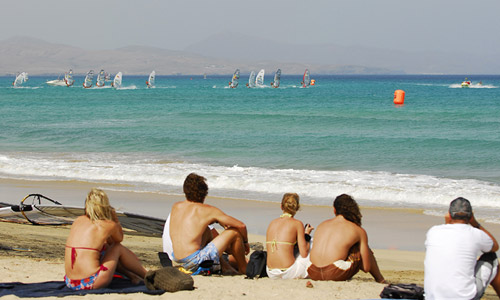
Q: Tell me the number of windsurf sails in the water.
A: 11